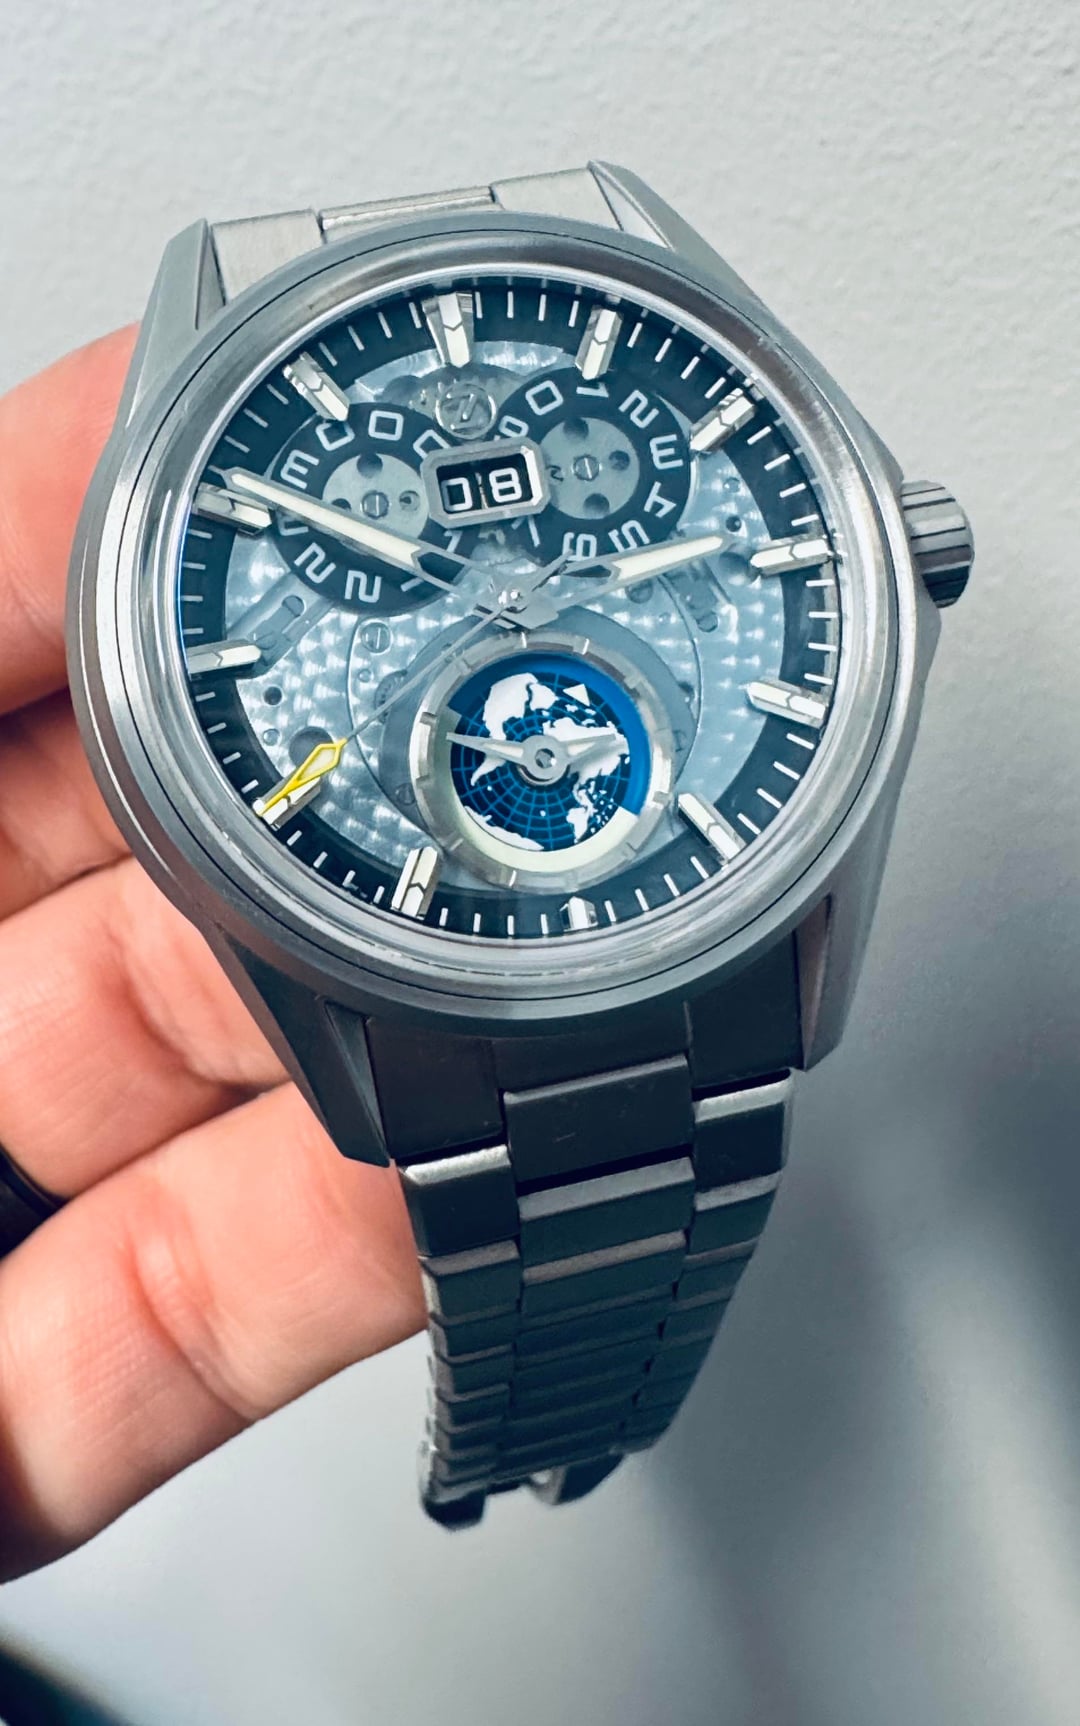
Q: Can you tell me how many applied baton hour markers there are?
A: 12